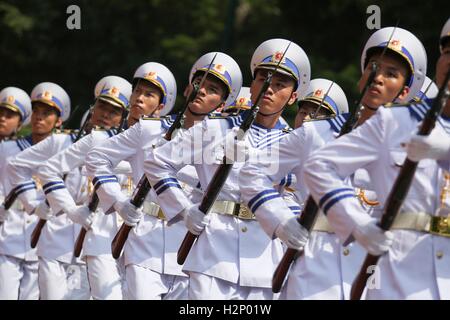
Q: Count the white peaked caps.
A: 11